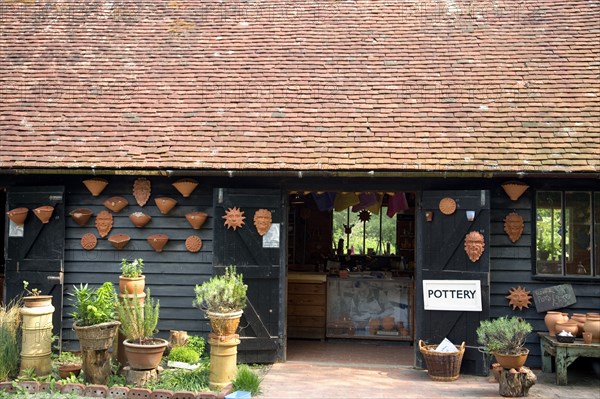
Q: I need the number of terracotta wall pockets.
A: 12